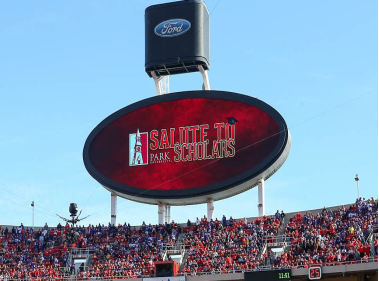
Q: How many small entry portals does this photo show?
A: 3